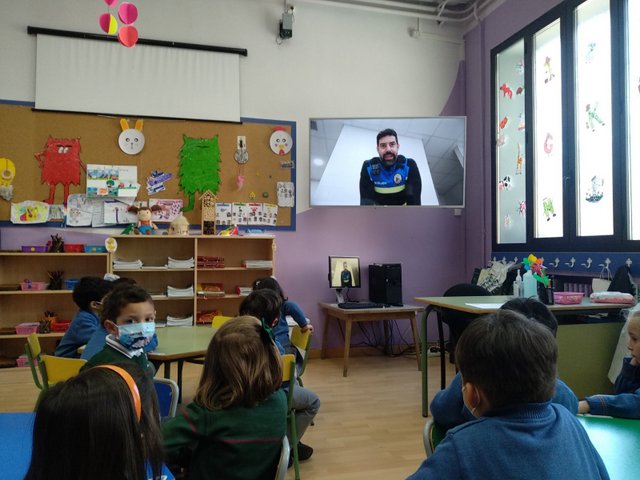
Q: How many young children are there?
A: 10